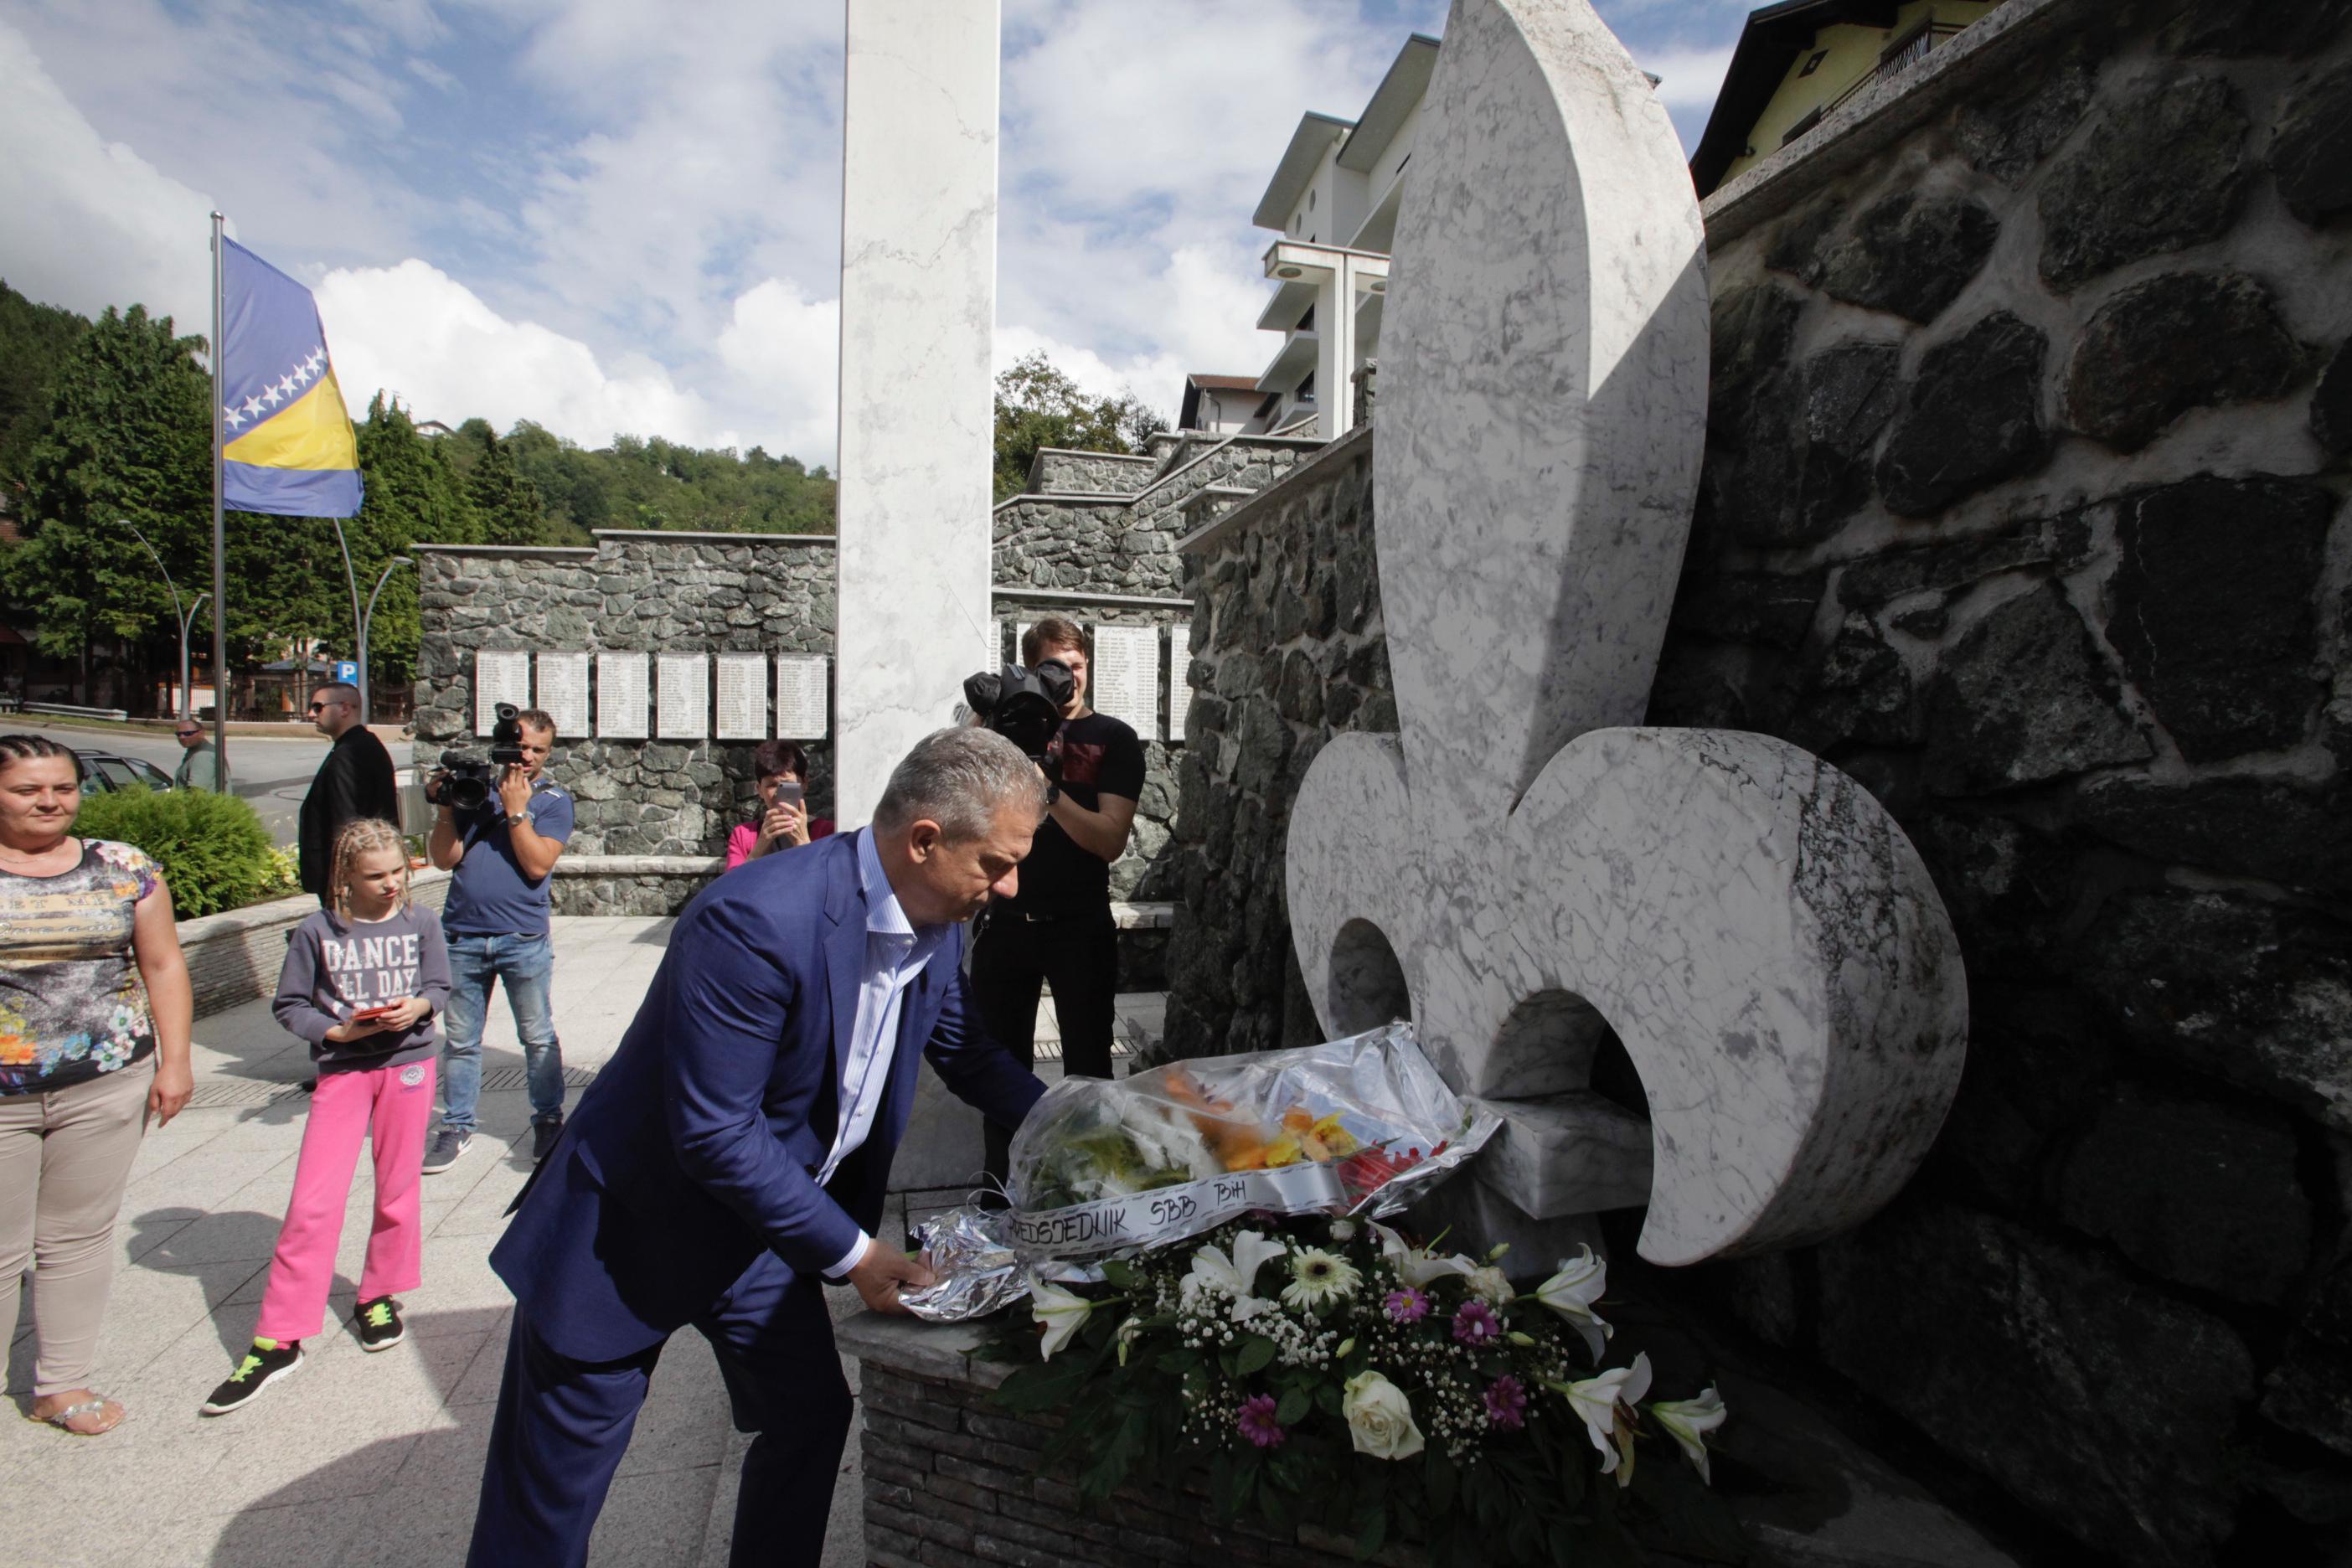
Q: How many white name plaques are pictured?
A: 10